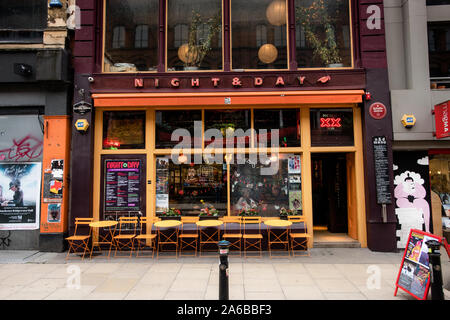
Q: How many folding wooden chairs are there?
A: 7